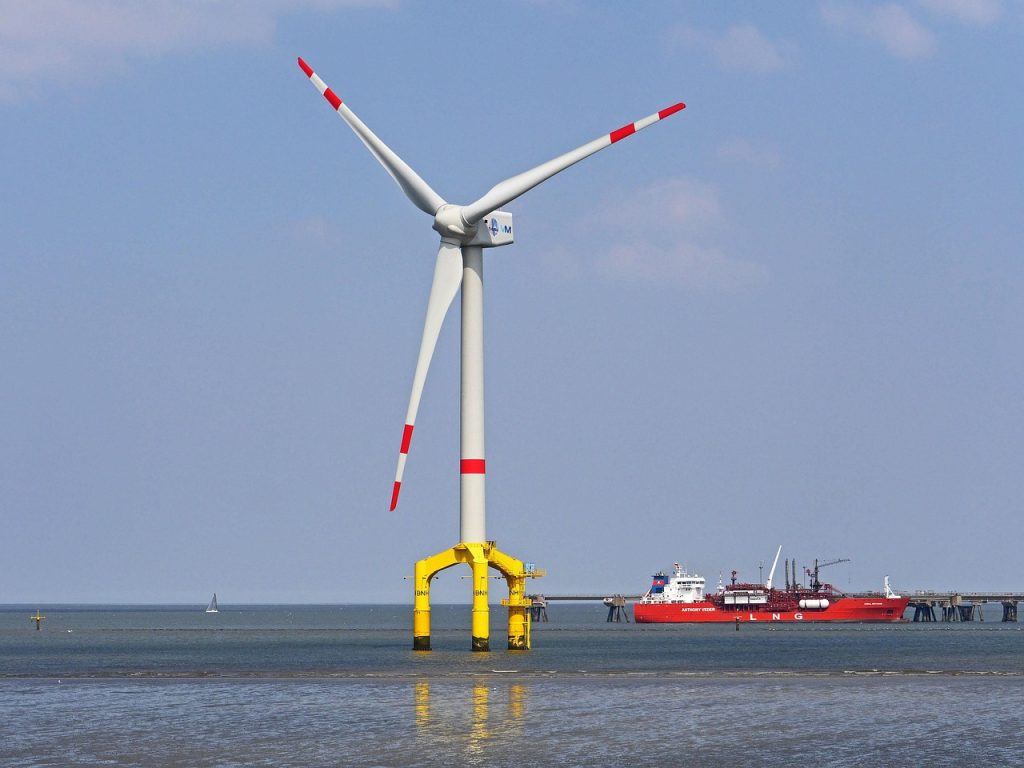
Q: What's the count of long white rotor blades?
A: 3